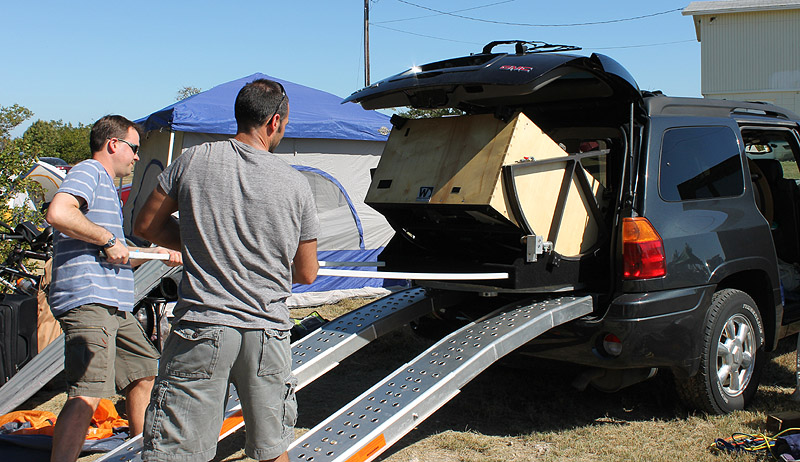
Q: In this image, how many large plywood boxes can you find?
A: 1